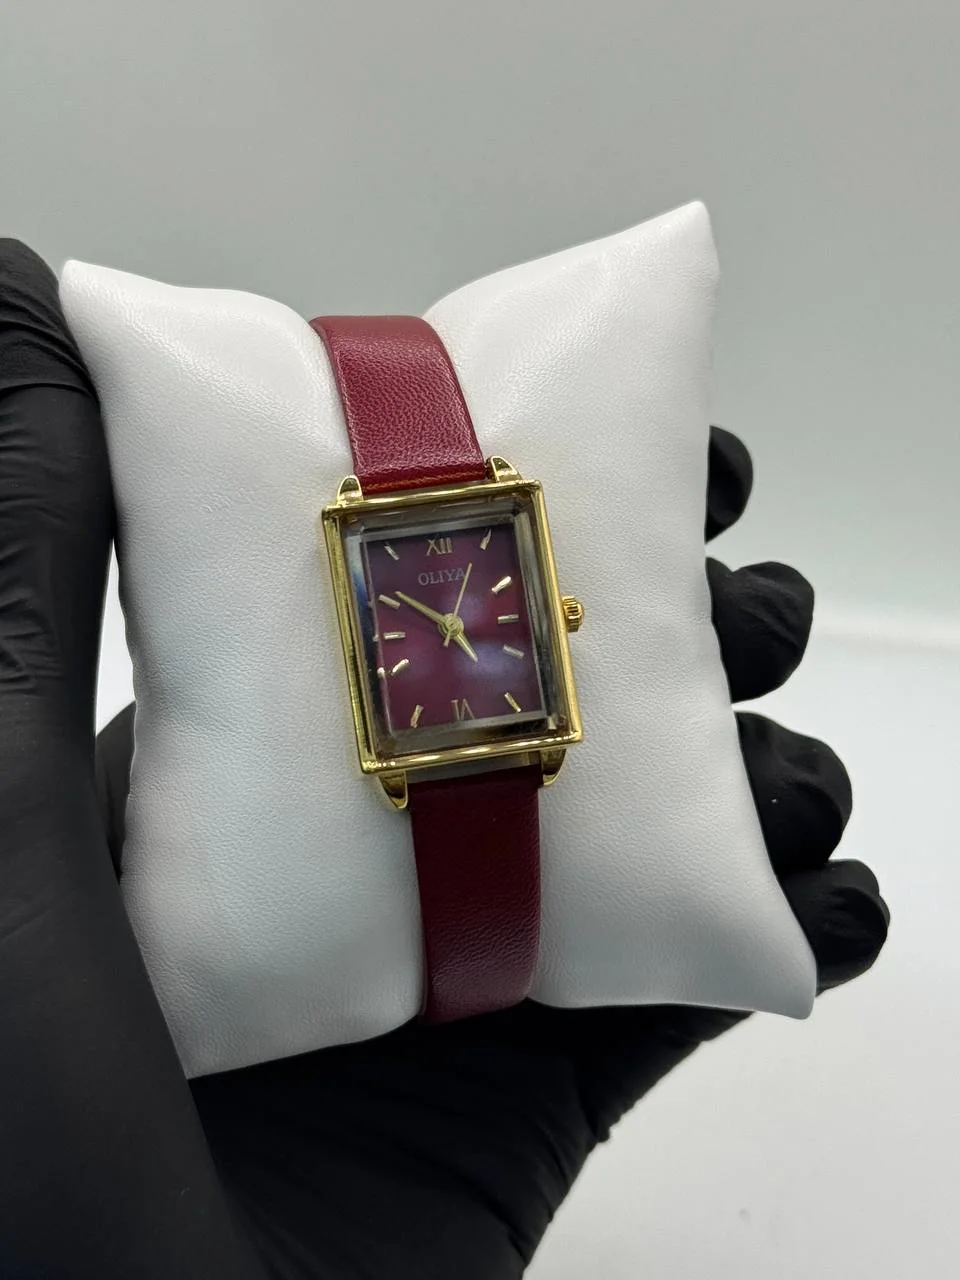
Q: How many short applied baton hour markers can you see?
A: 10